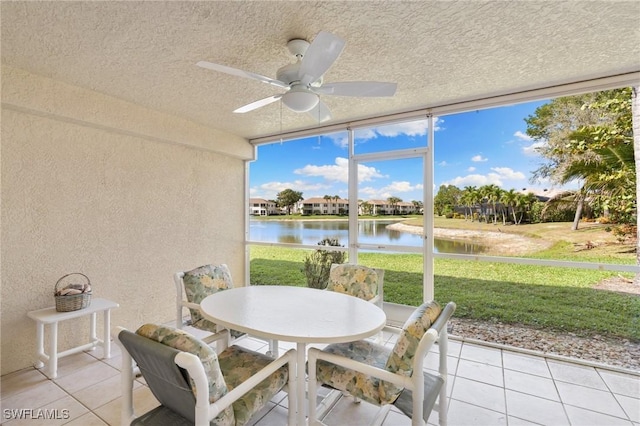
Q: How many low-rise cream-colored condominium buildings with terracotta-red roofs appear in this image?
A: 3